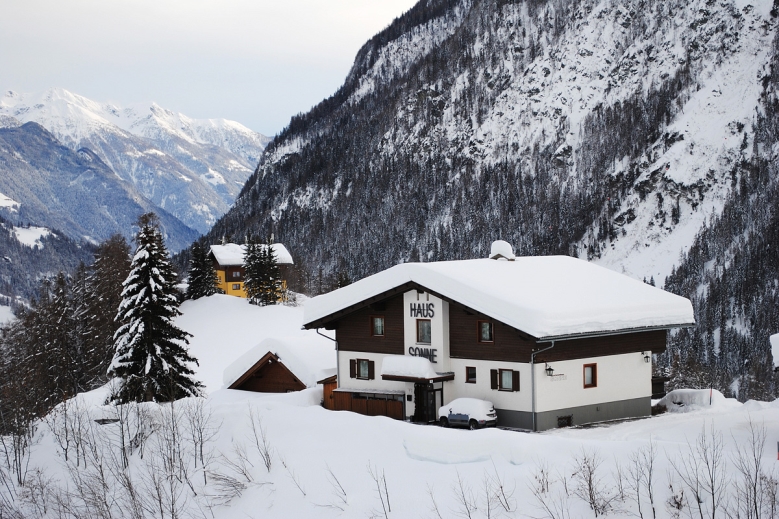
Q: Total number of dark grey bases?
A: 1